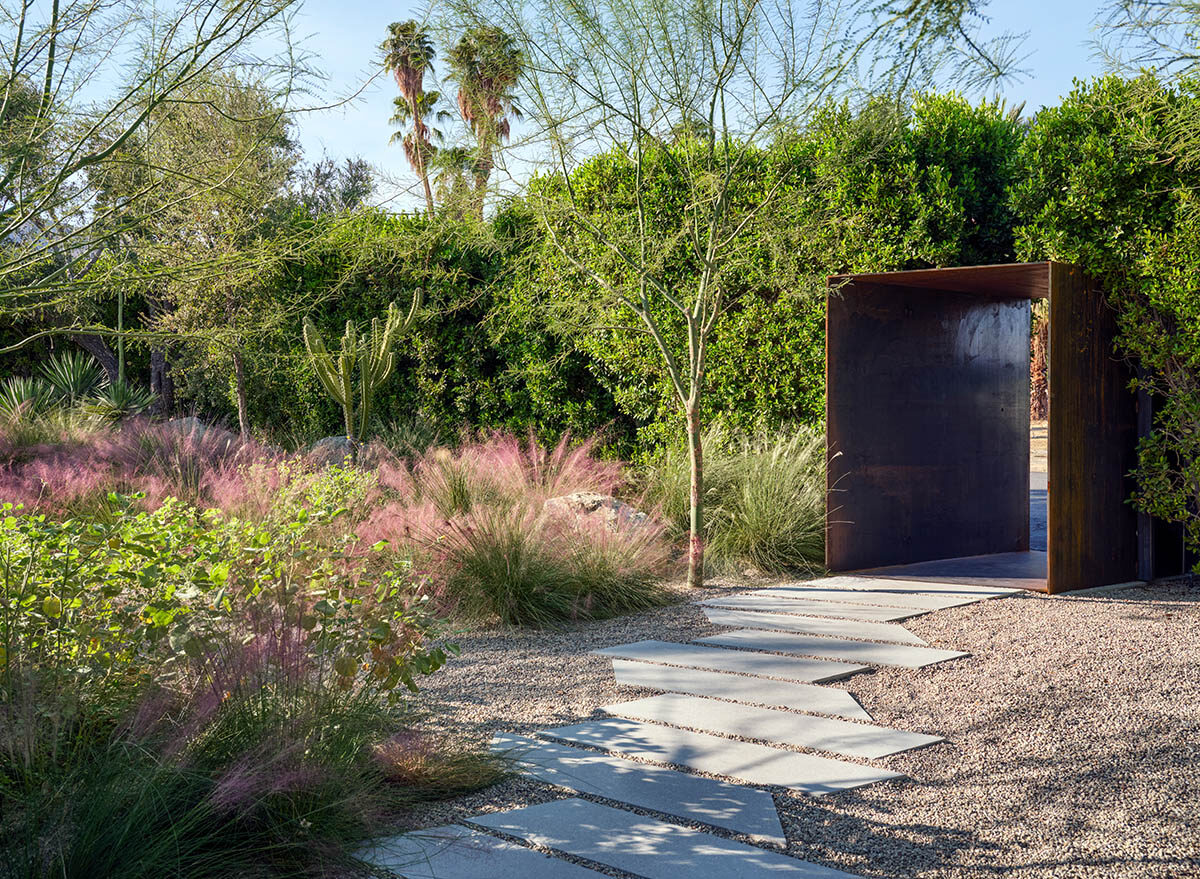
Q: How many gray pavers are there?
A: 12